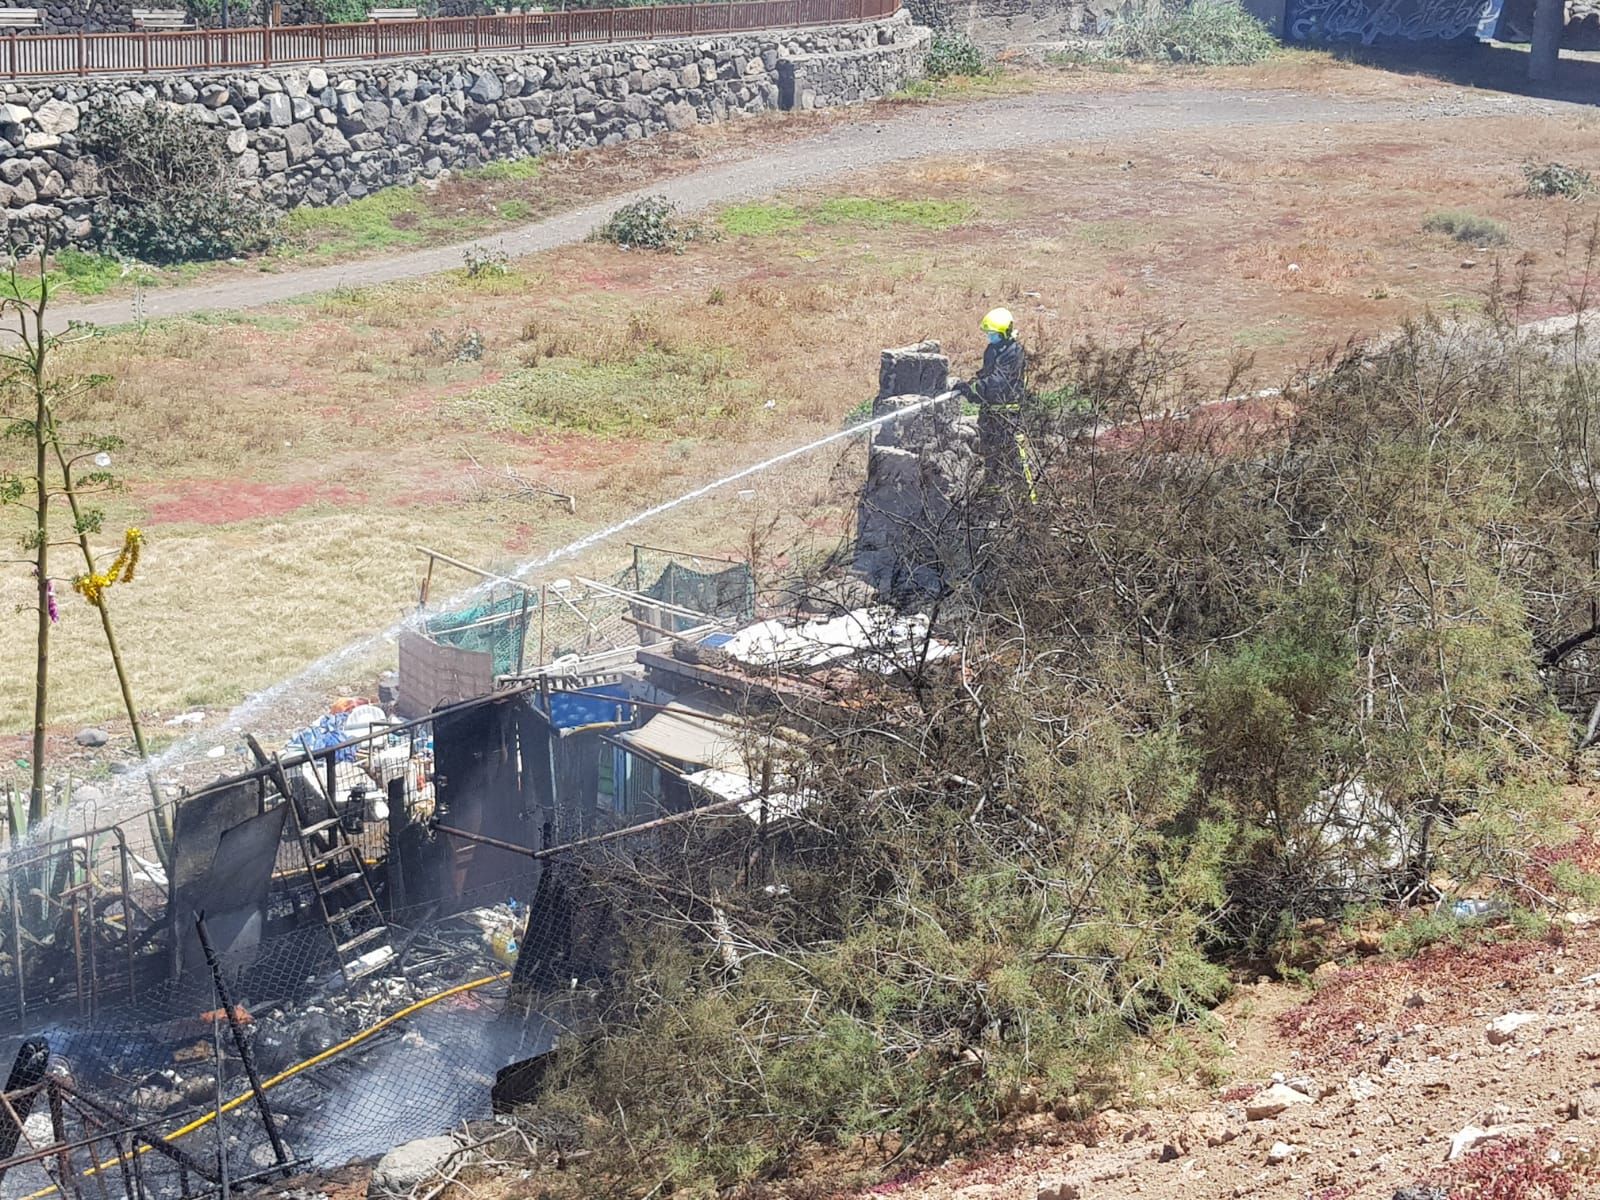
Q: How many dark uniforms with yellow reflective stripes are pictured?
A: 1